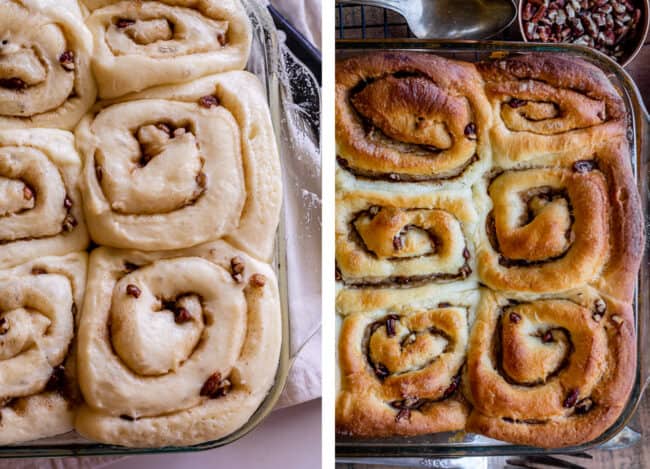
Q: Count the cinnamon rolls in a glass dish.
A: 12